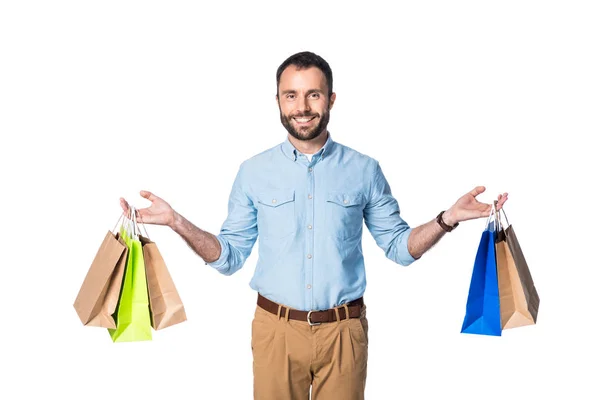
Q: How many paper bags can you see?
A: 5